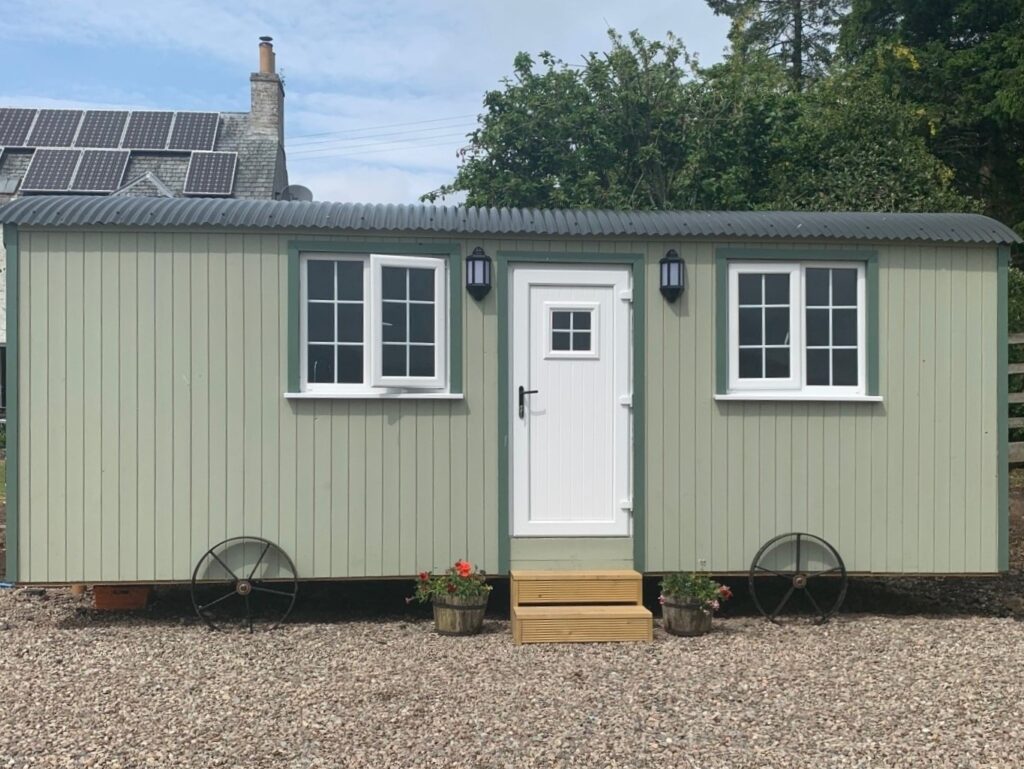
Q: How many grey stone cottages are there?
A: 1